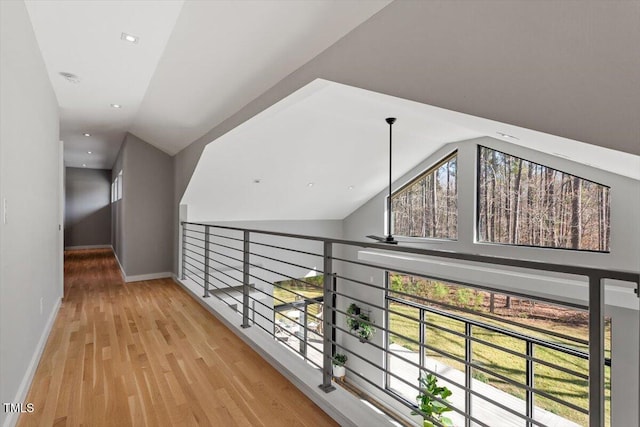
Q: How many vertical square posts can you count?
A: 5